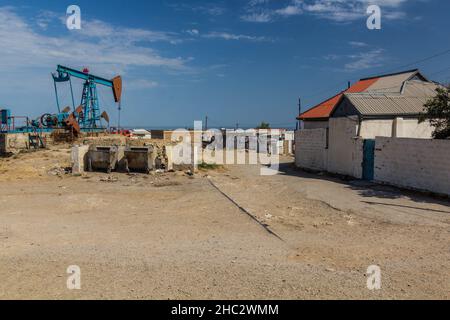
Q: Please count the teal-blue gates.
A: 1